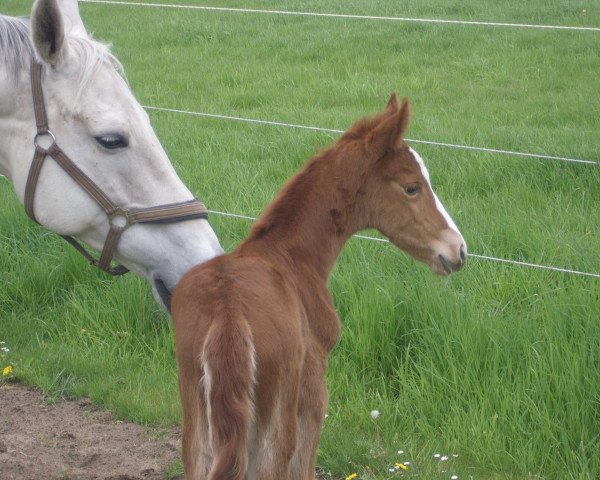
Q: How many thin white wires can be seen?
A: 3